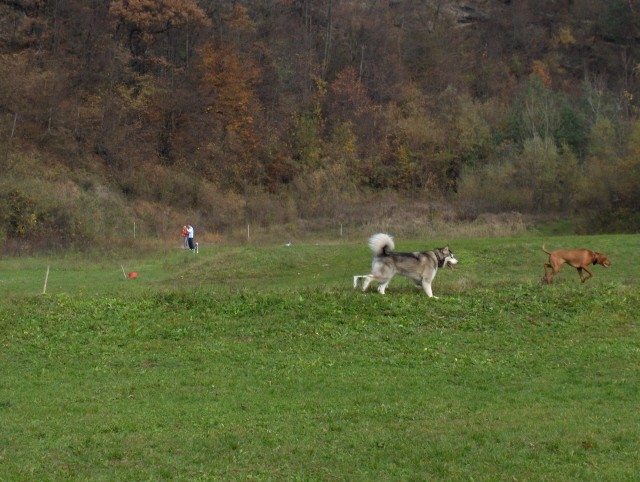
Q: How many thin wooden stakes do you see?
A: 5